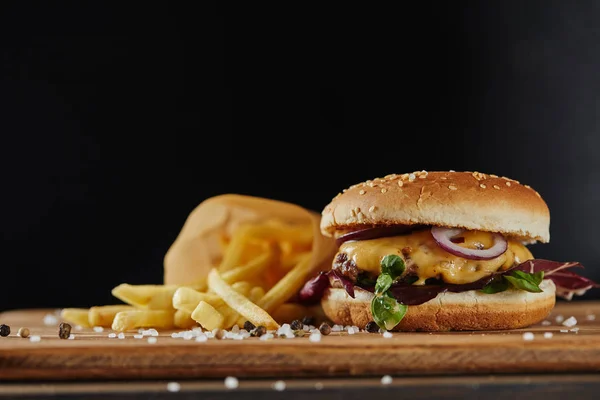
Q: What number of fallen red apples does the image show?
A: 0